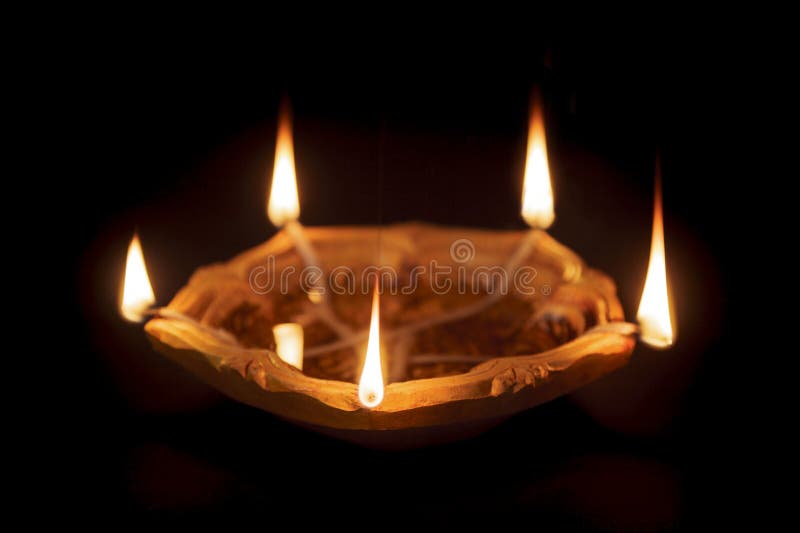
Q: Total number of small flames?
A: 5